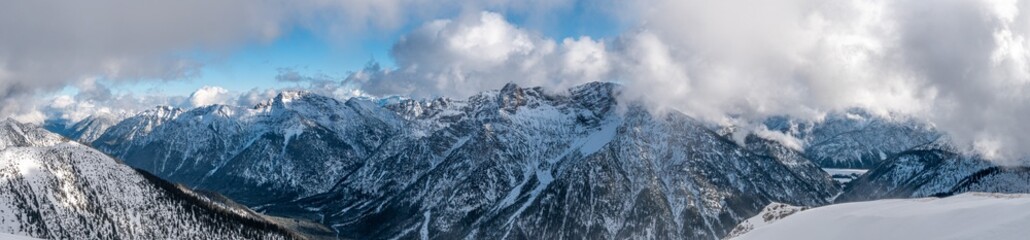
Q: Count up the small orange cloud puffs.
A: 0